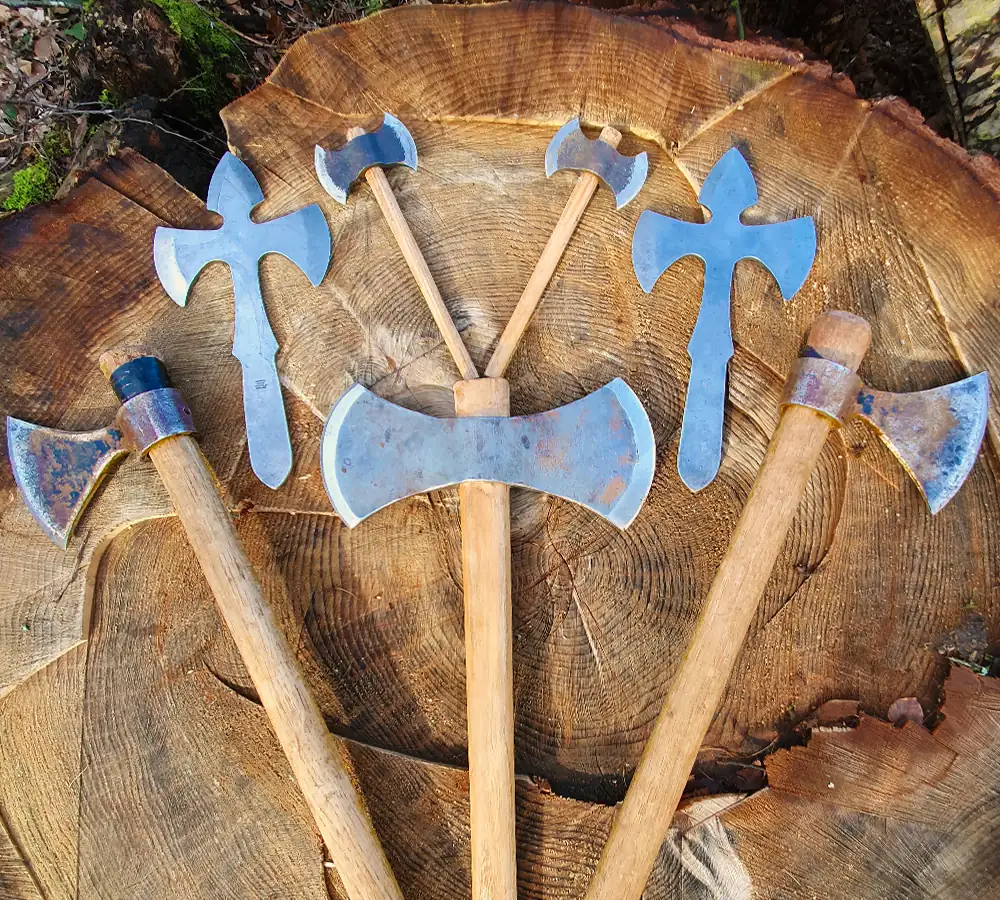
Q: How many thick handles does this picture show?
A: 3